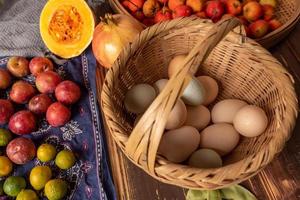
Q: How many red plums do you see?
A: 11